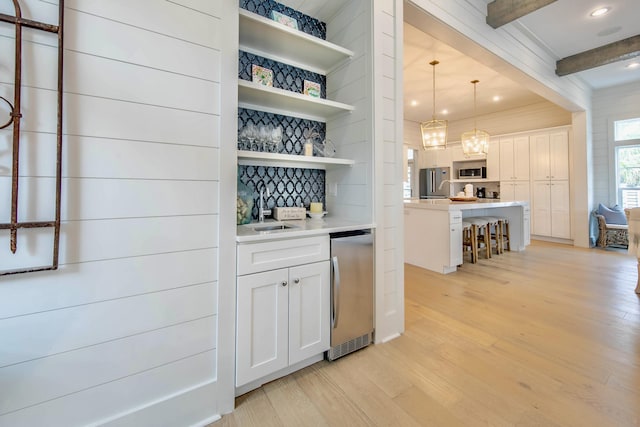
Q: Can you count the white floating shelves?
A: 3